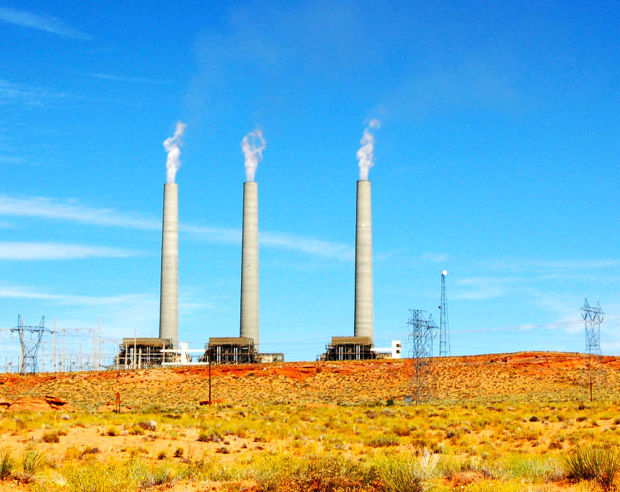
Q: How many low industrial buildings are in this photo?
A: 3